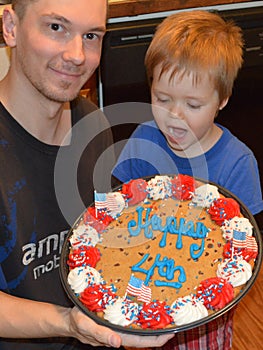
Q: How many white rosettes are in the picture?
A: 9